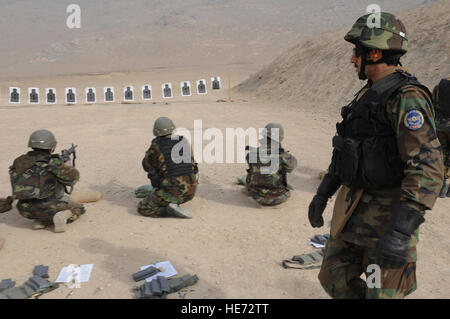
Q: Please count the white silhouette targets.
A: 12